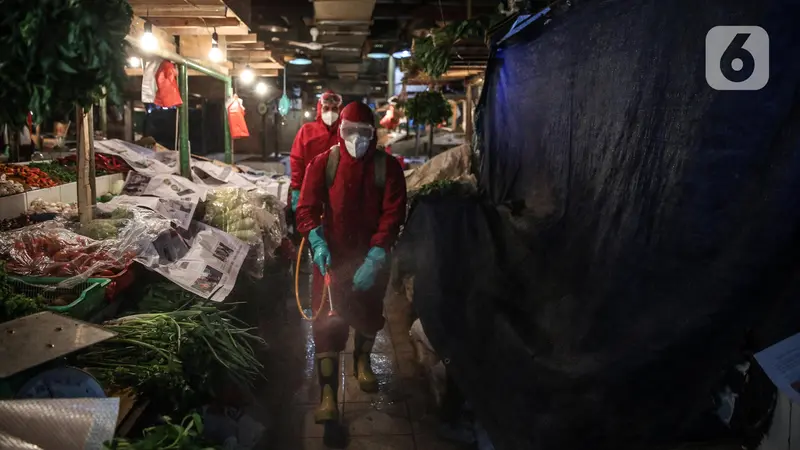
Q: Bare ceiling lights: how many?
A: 5